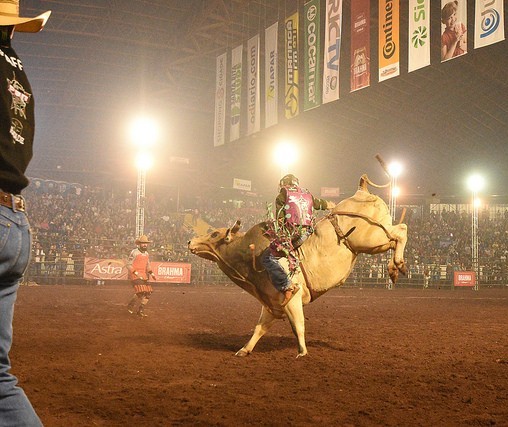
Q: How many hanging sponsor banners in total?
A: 12